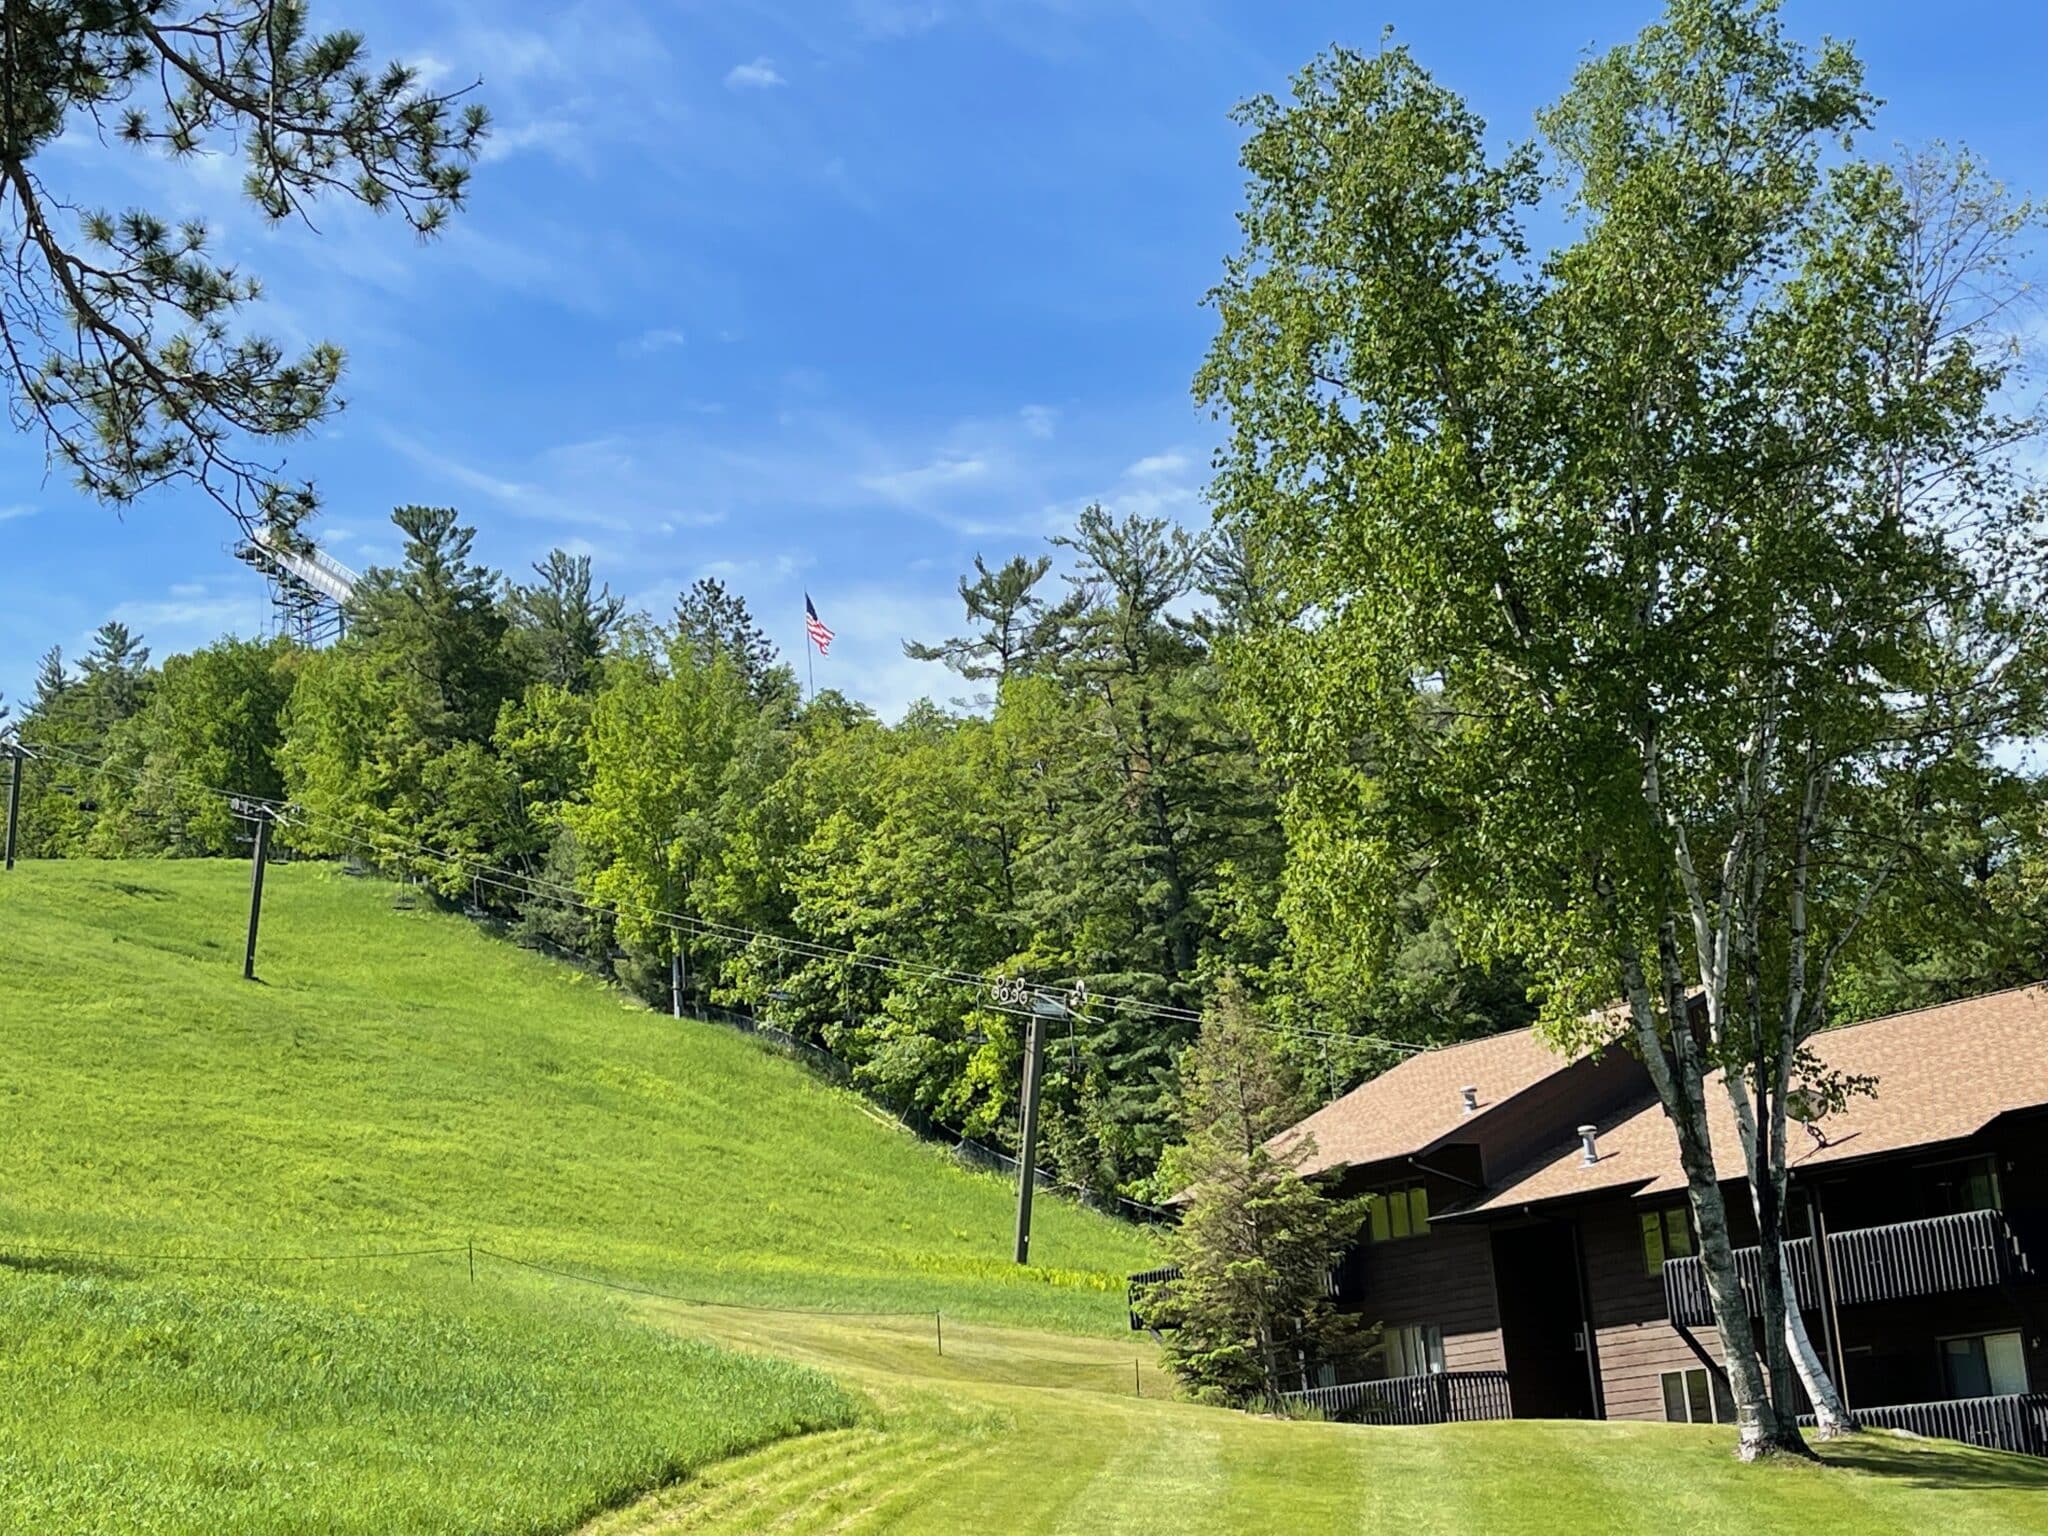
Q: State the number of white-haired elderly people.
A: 0